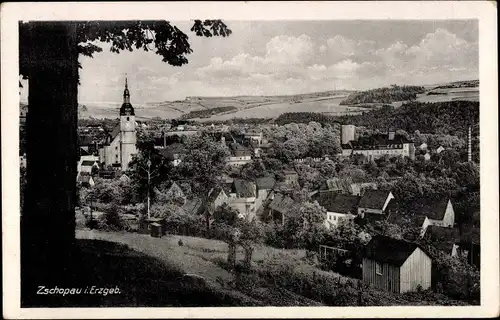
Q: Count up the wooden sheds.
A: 1